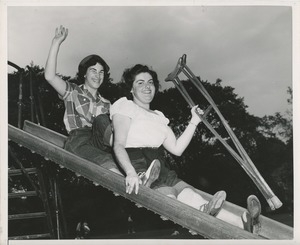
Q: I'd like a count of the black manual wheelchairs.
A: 0